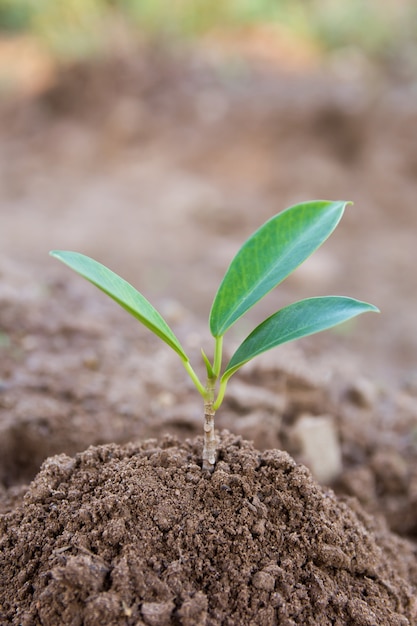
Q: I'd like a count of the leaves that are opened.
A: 3